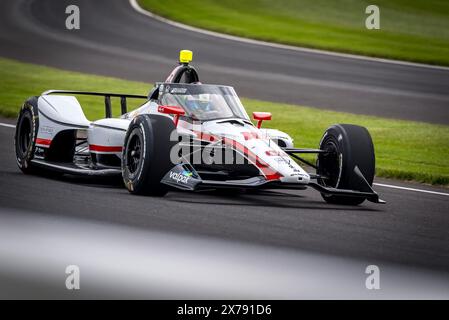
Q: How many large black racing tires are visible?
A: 3